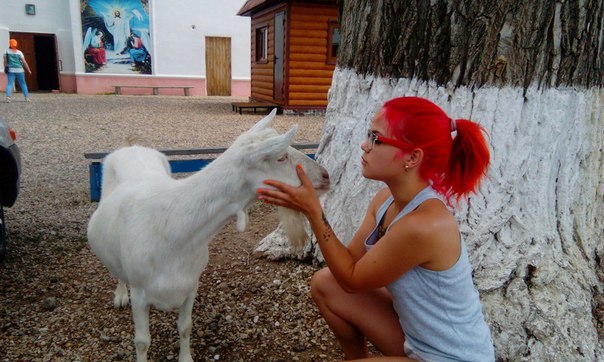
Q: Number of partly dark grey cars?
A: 1